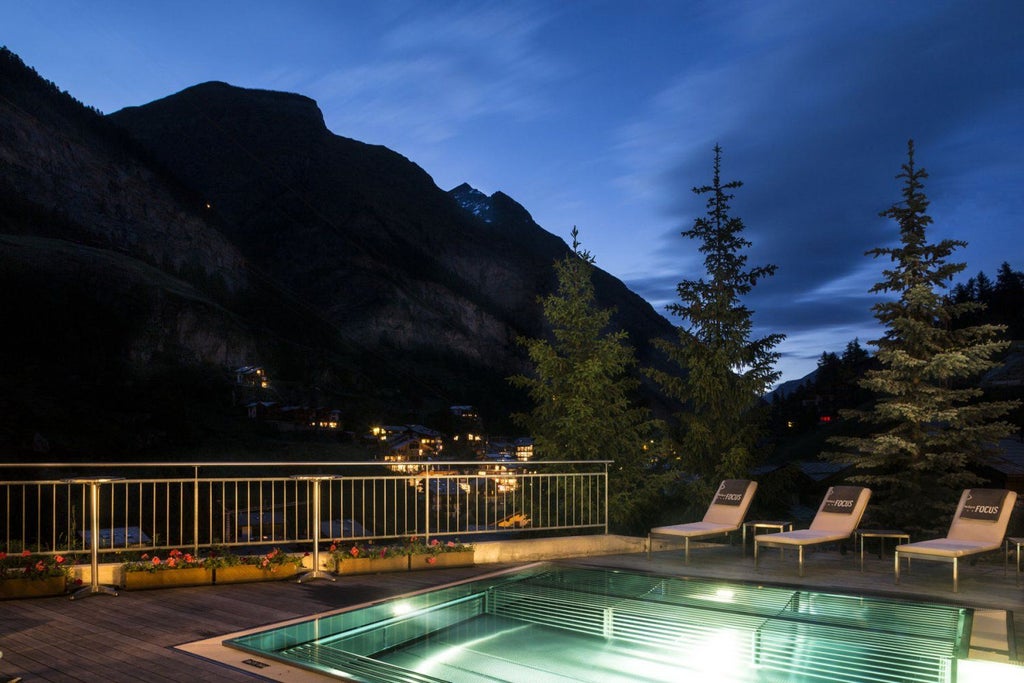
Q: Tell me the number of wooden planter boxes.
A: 5